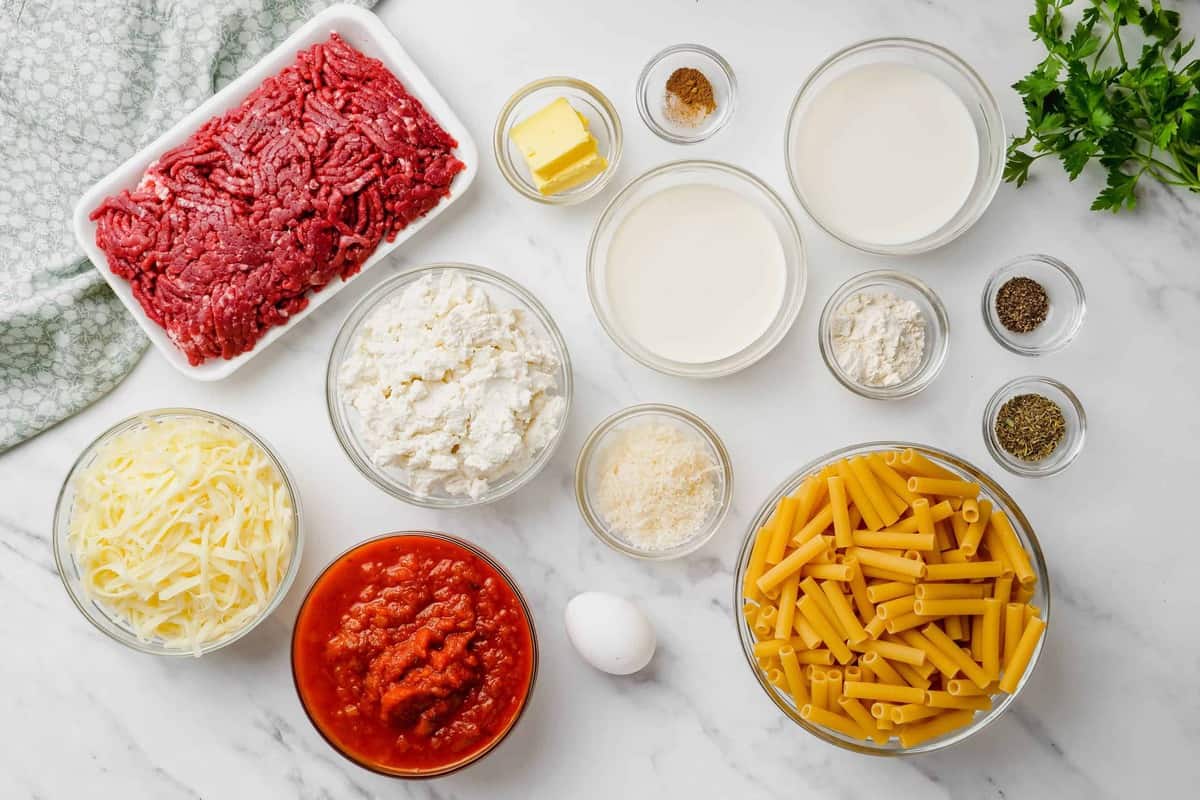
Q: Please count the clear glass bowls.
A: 12